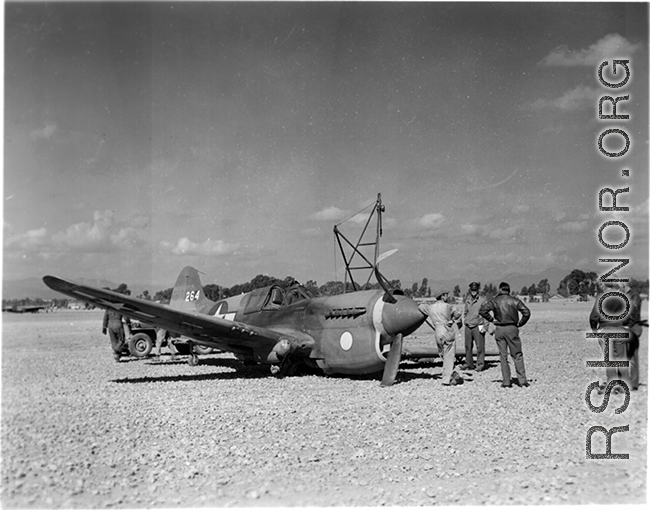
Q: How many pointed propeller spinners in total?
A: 1